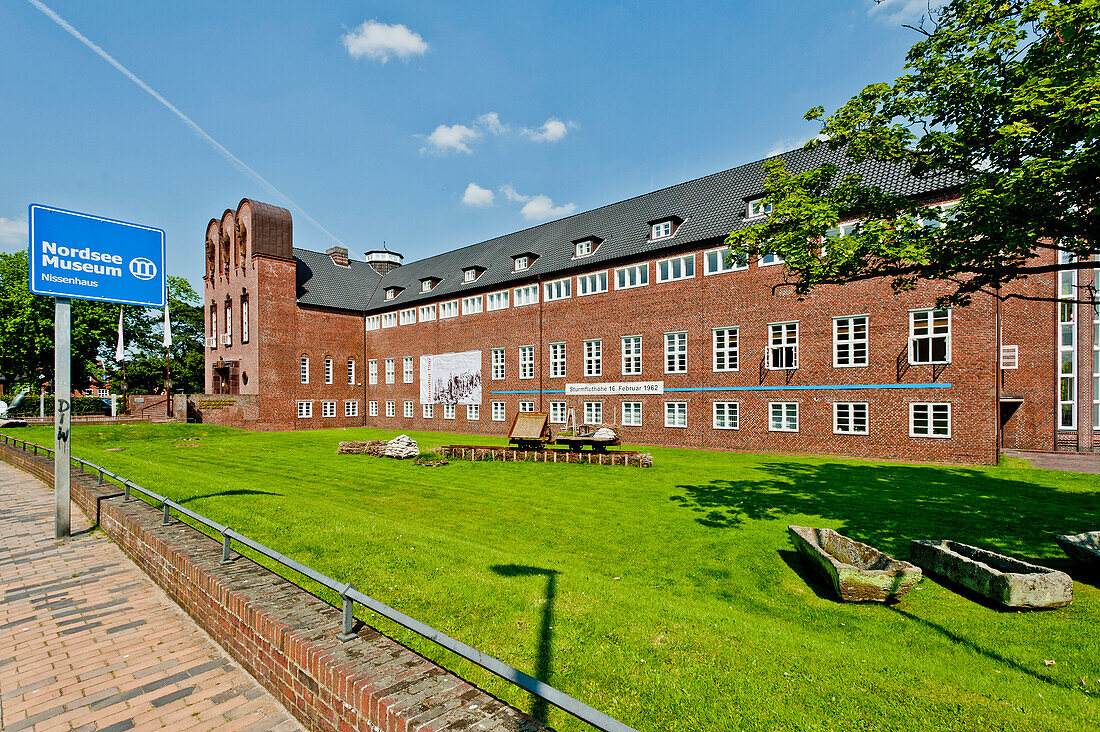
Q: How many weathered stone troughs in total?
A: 3